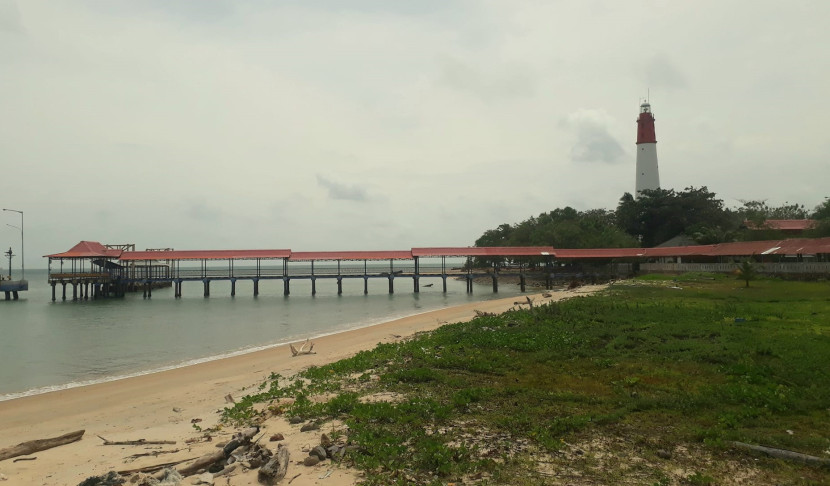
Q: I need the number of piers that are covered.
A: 1